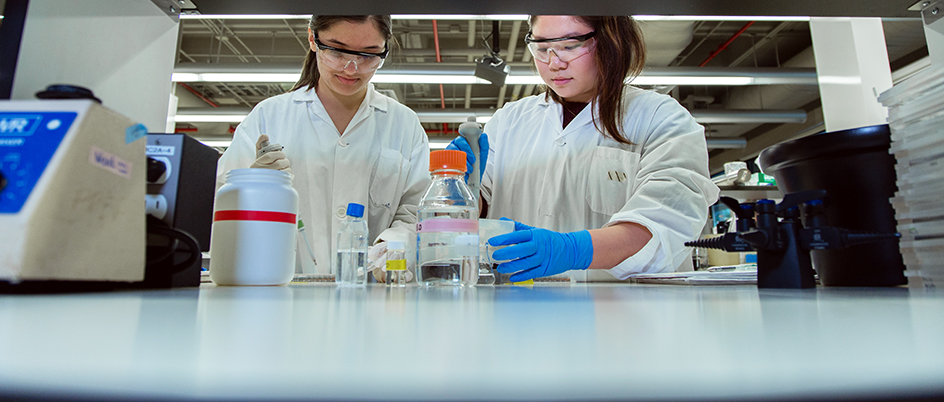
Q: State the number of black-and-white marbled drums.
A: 0